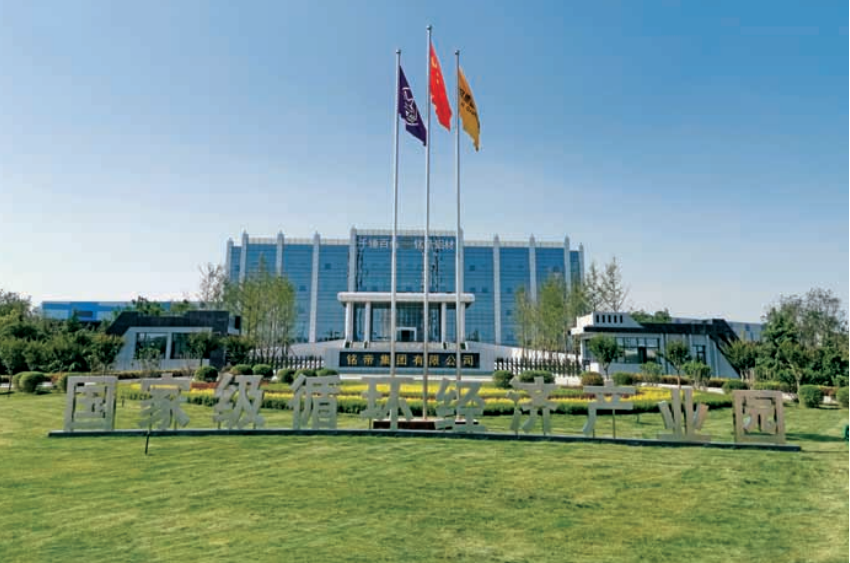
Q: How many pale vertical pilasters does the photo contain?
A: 10